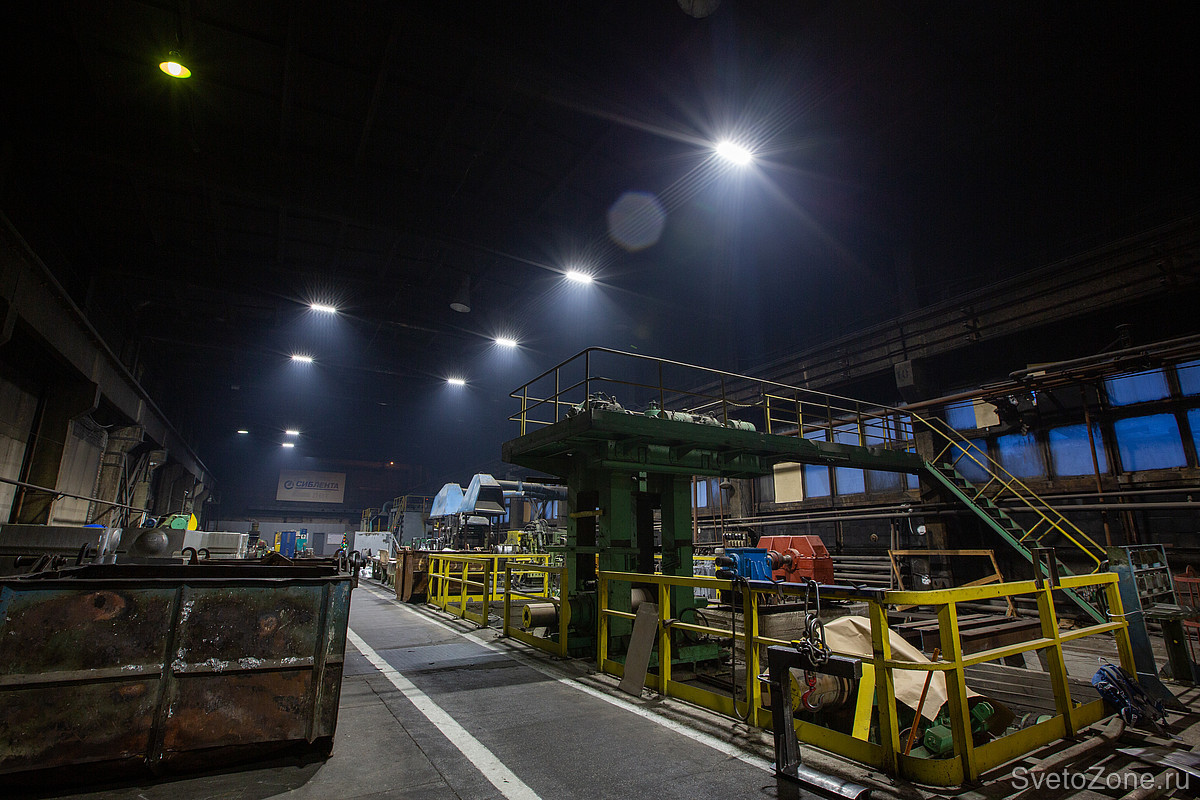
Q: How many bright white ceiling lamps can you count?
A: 9